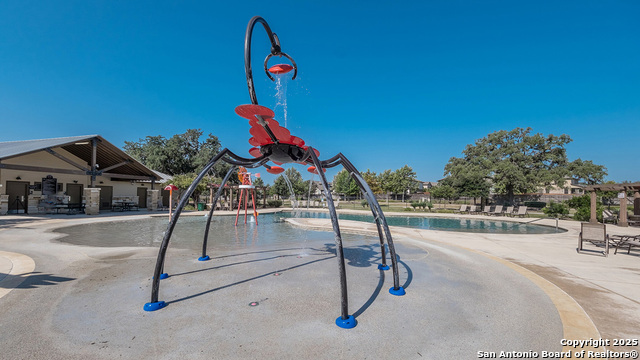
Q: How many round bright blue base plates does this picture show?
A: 6